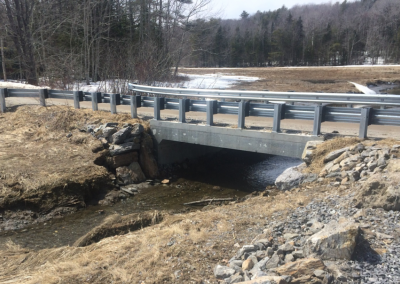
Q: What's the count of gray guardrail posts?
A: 13